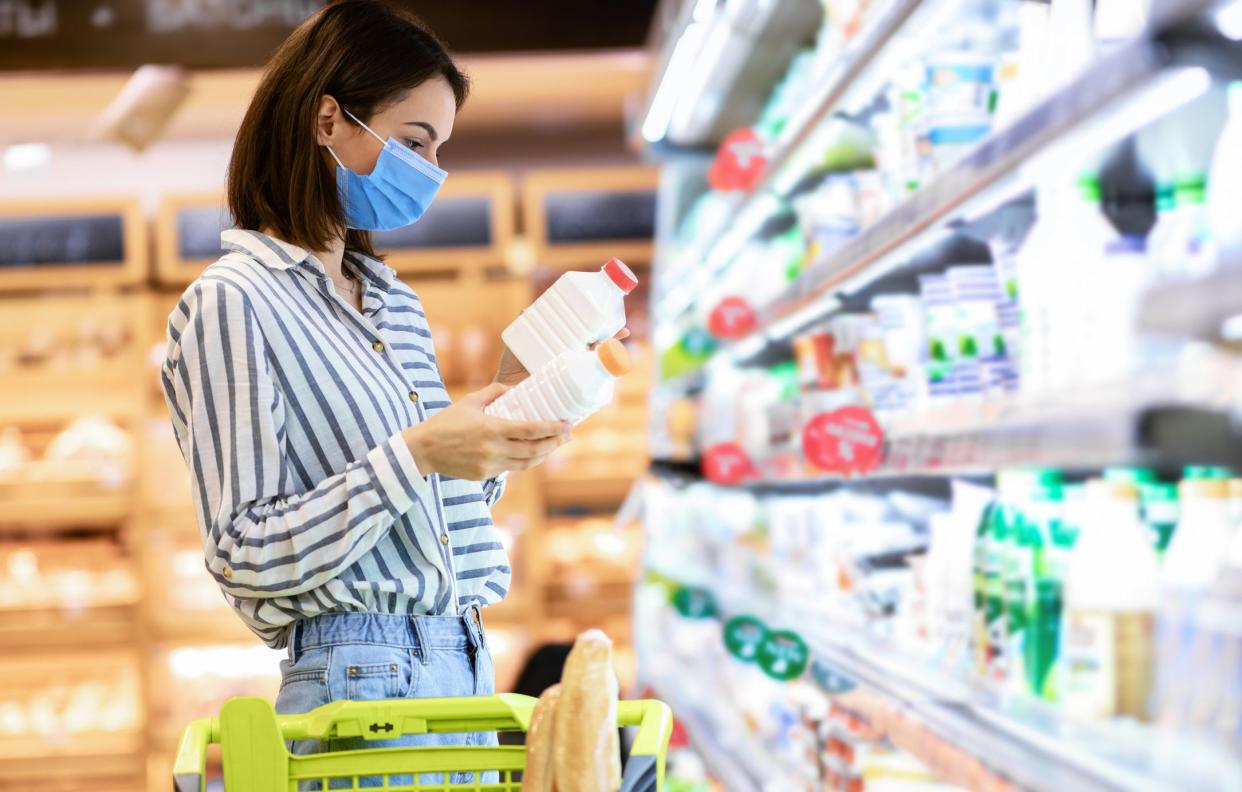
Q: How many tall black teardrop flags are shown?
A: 0